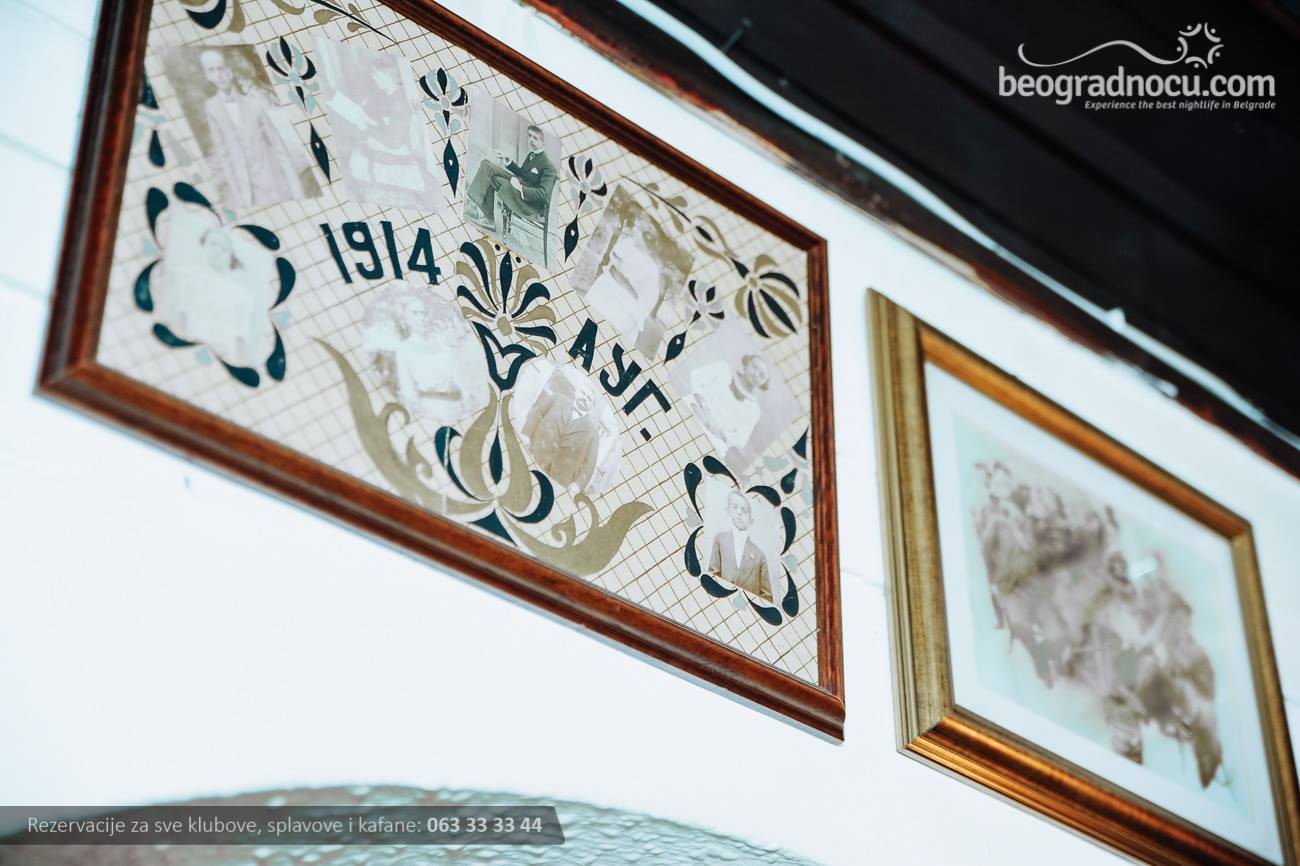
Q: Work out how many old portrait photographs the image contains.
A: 9